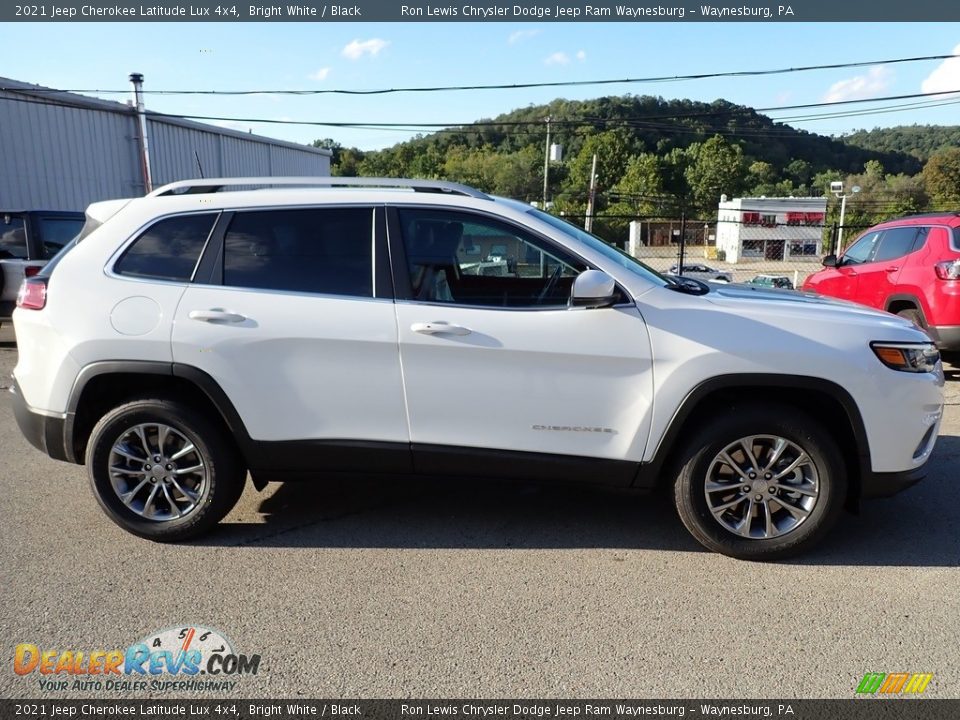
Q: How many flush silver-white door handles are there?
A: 2